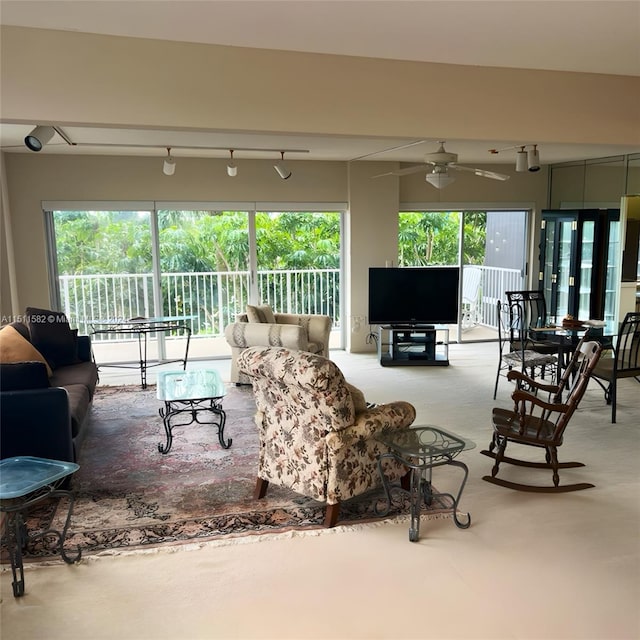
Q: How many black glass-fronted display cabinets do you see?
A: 1